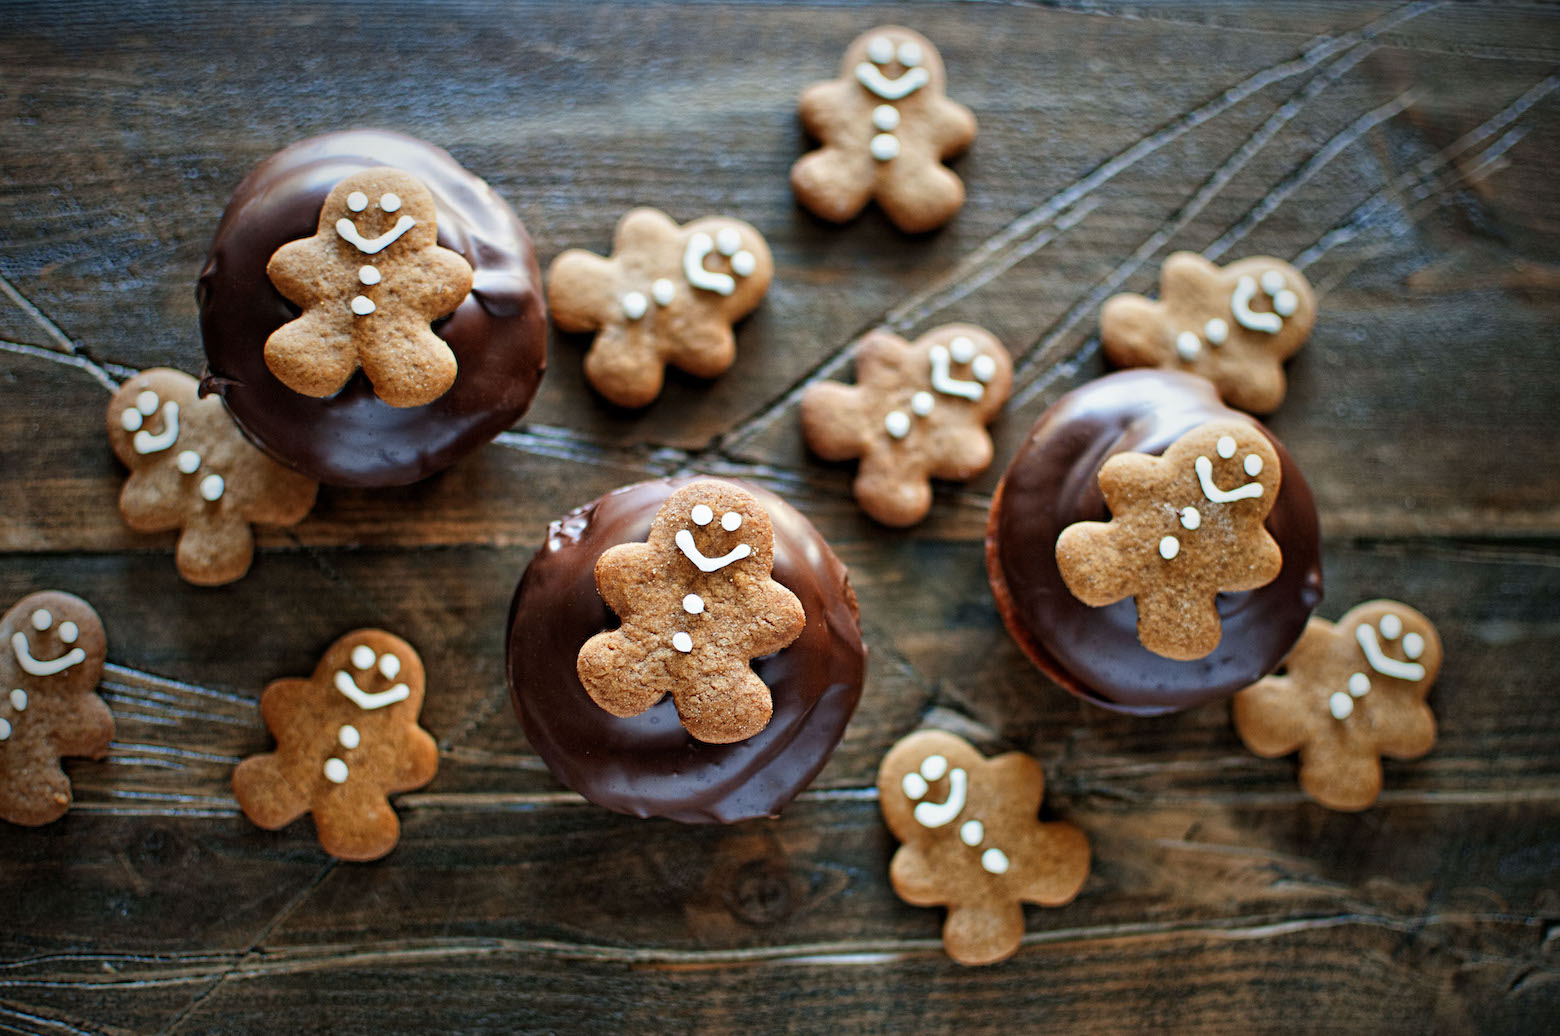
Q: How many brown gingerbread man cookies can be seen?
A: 12